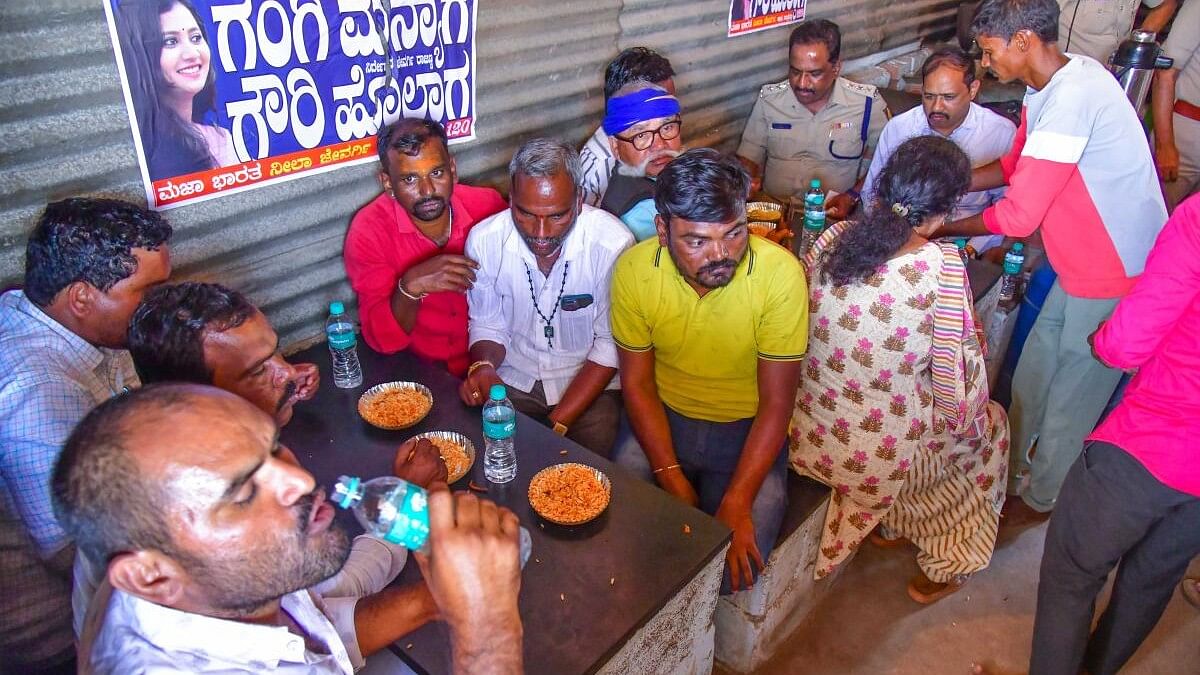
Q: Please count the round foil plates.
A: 5